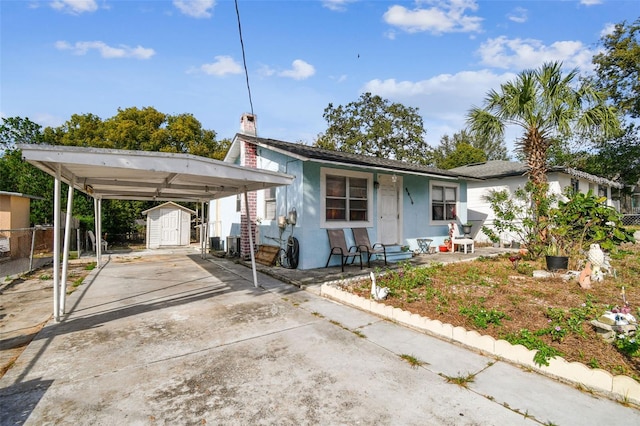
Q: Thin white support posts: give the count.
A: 7